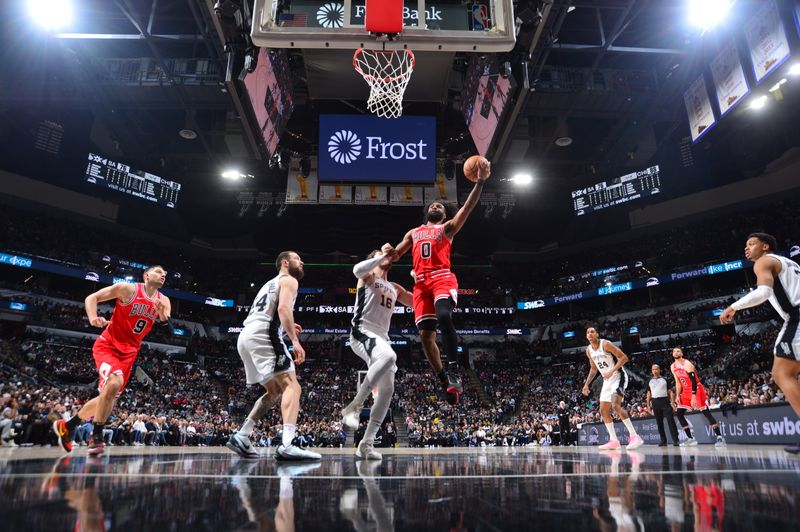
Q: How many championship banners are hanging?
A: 5